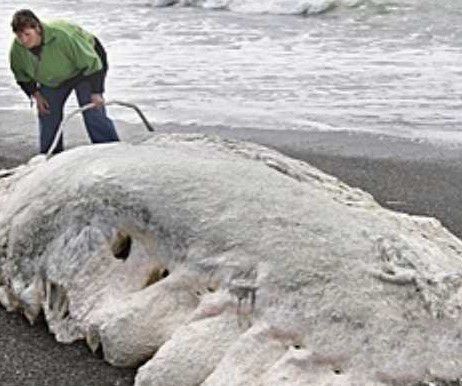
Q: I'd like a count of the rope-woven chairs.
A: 0